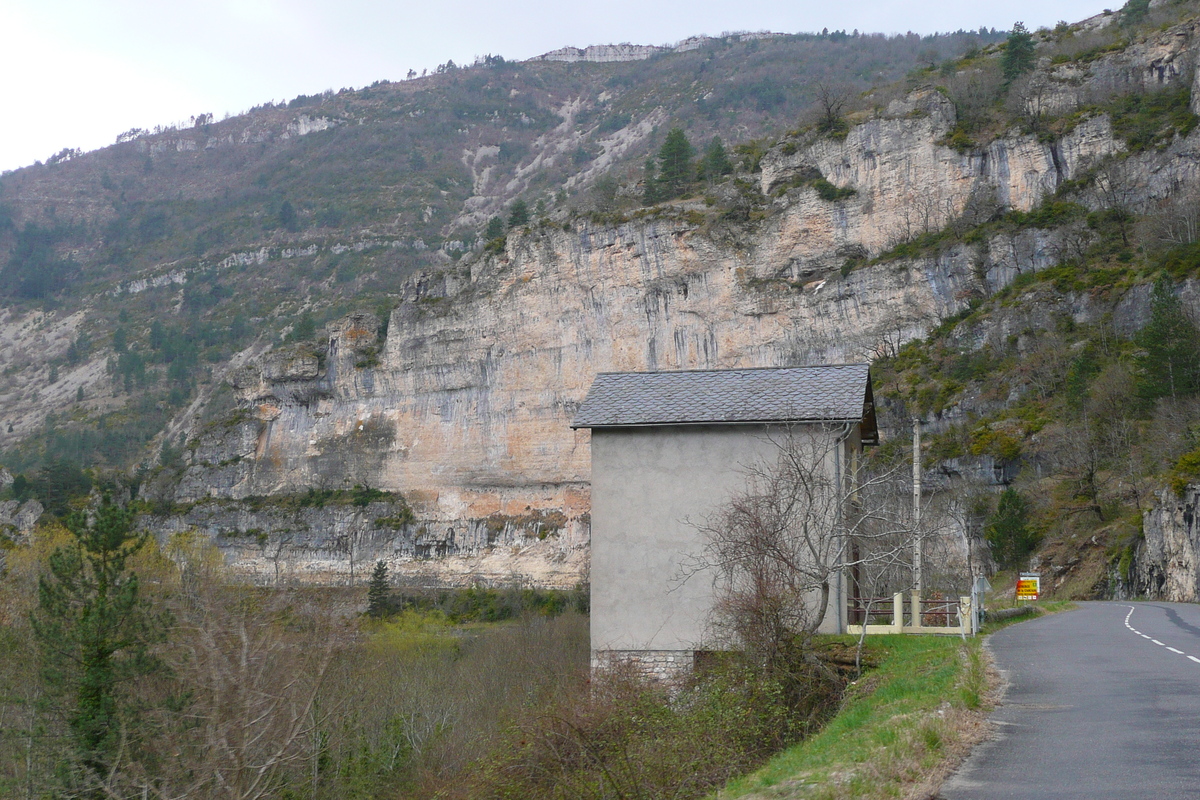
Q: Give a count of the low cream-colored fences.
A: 1